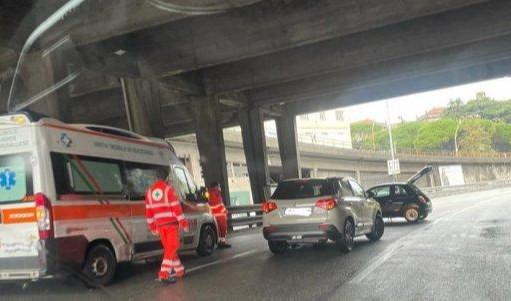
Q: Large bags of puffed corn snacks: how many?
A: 0